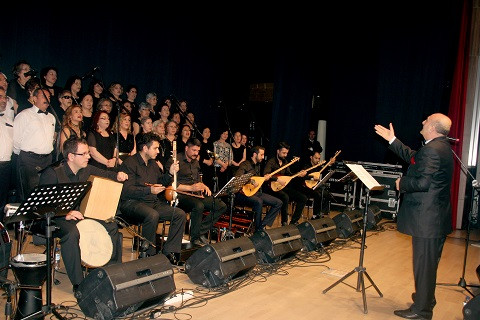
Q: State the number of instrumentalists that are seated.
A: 6